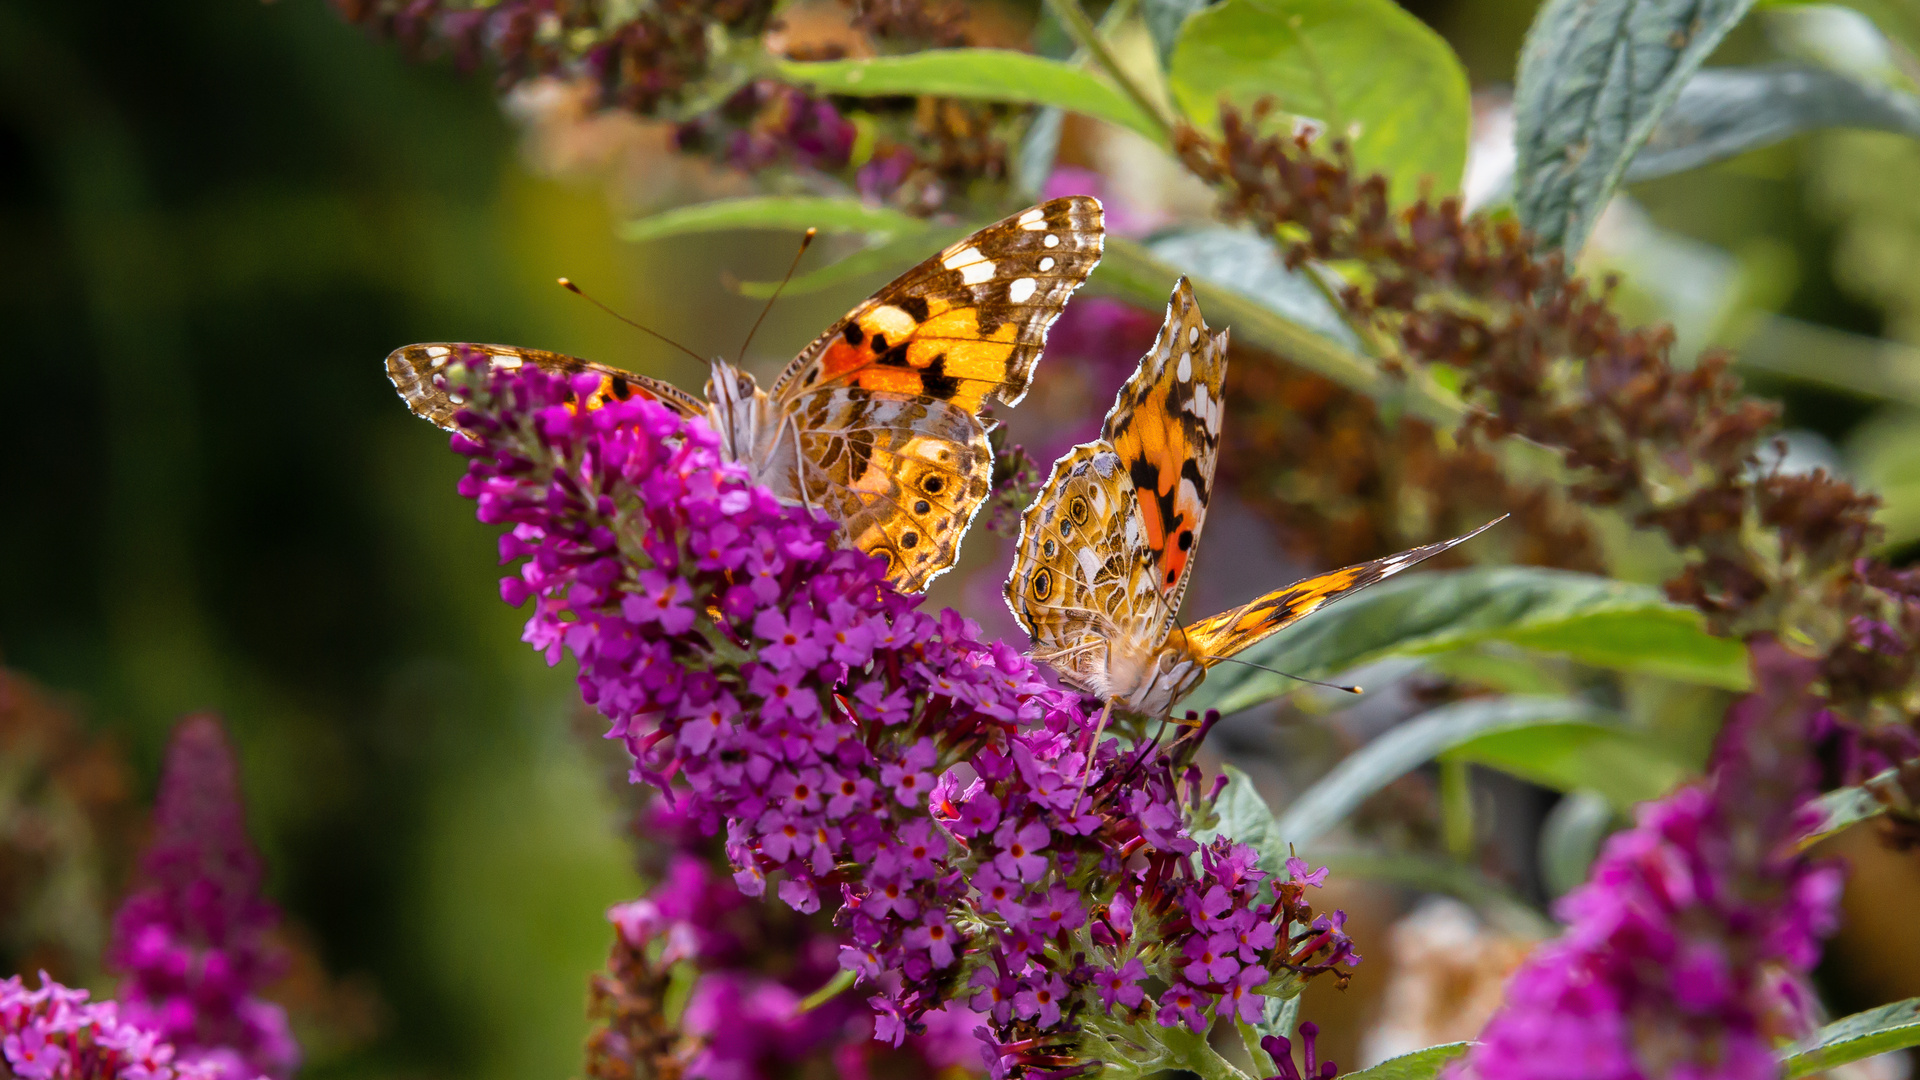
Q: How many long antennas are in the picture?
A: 4